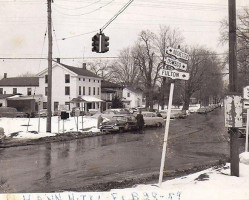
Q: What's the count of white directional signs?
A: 3